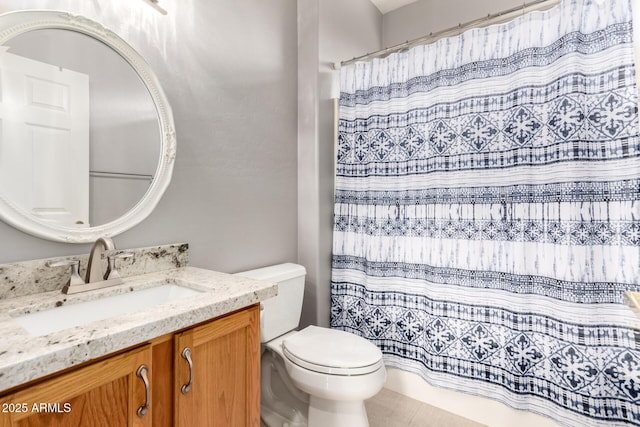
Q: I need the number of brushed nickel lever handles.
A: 2